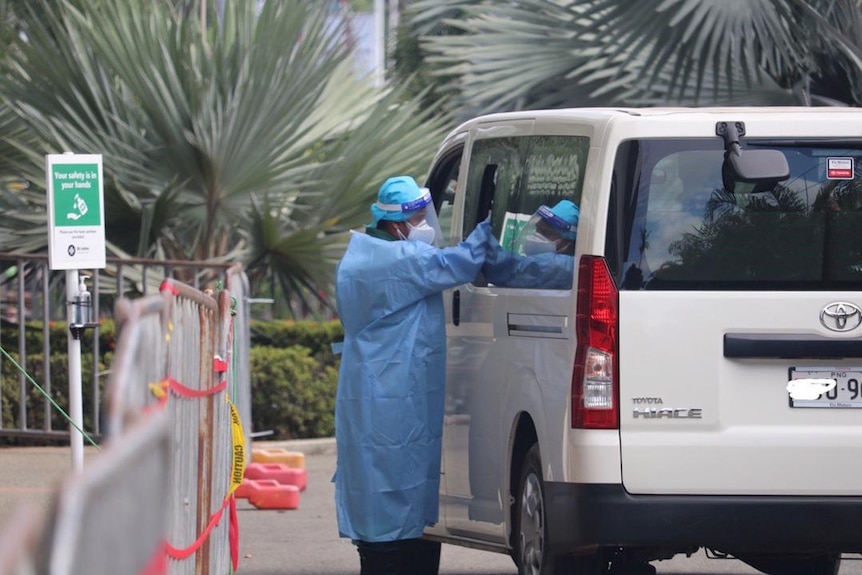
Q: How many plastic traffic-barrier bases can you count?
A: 3